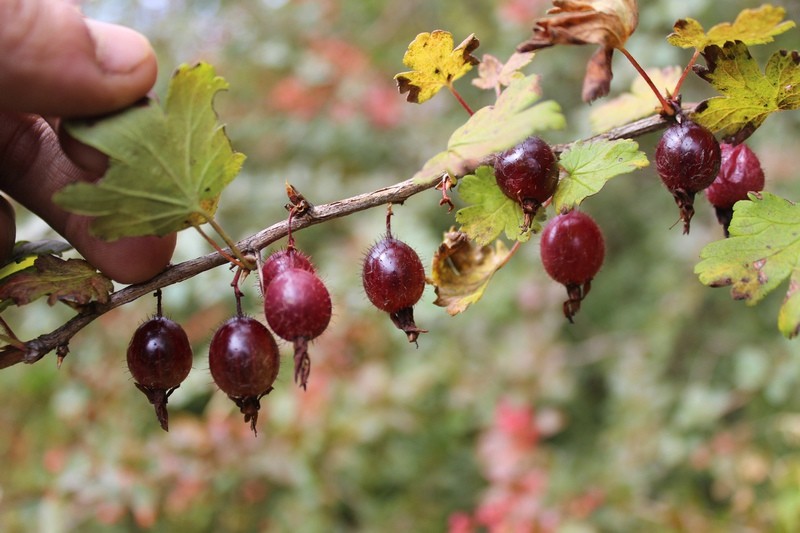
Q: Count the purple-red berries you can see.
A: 9